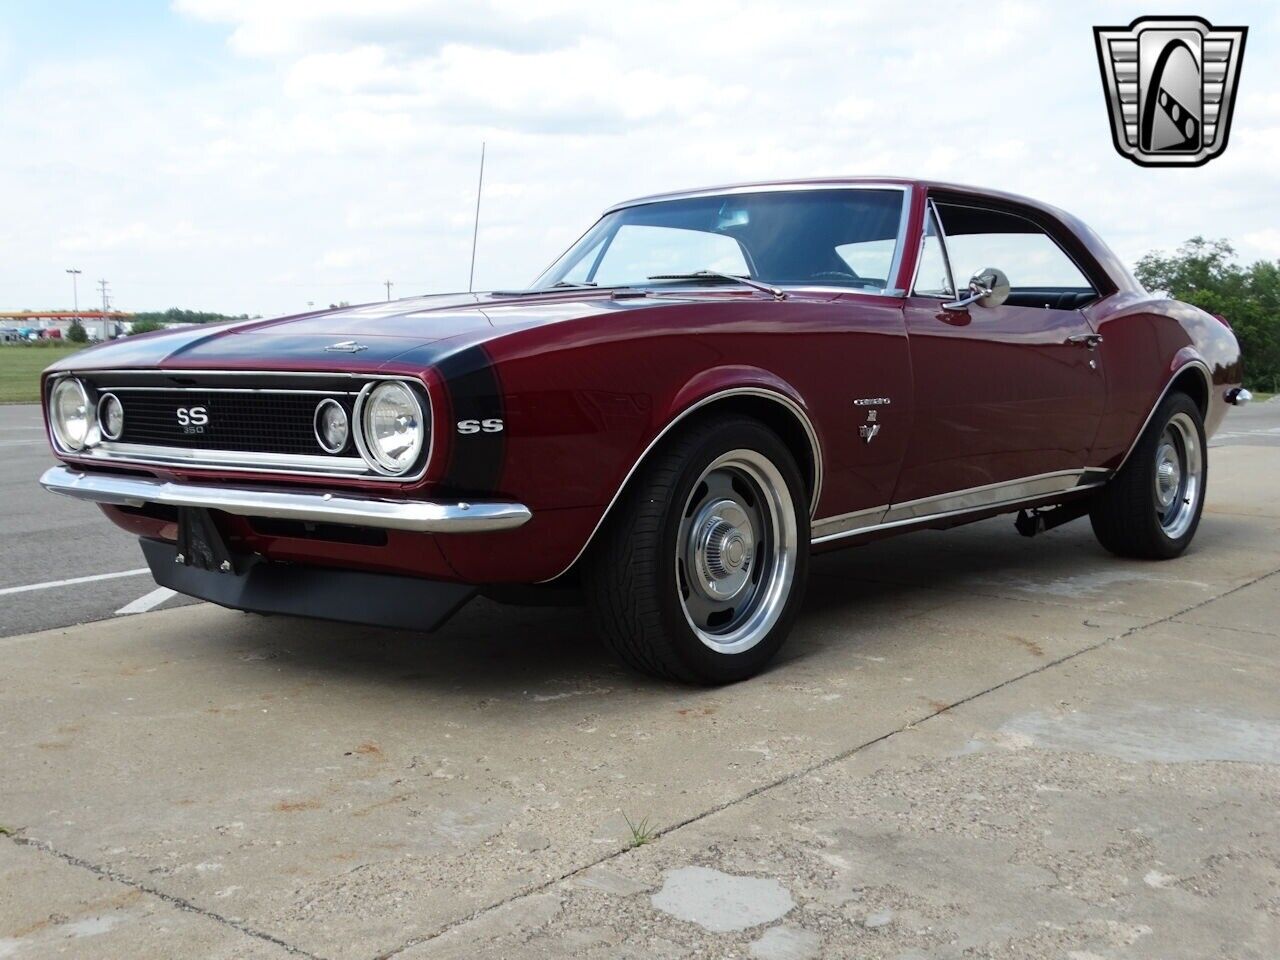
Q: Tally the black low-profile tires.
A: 2